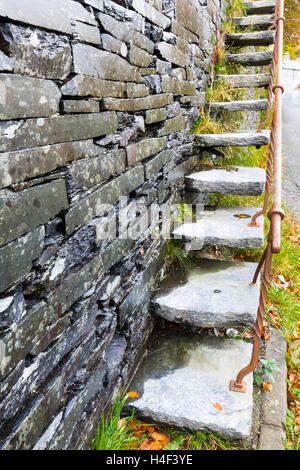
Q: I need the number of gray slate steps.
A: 11